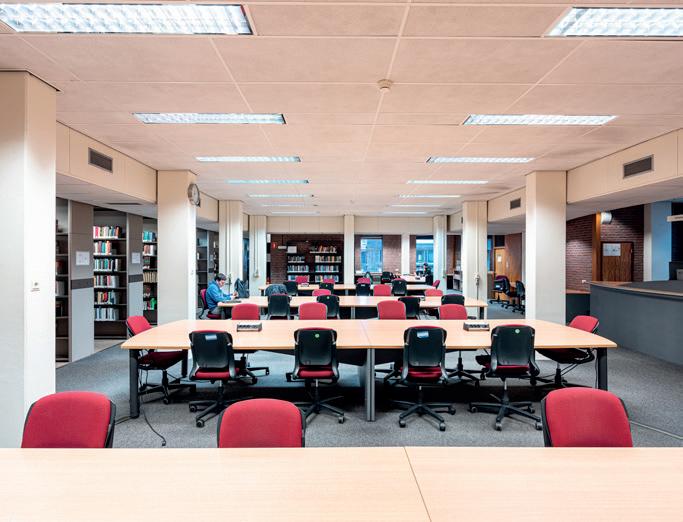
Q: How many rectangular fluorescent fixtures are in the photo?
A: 14